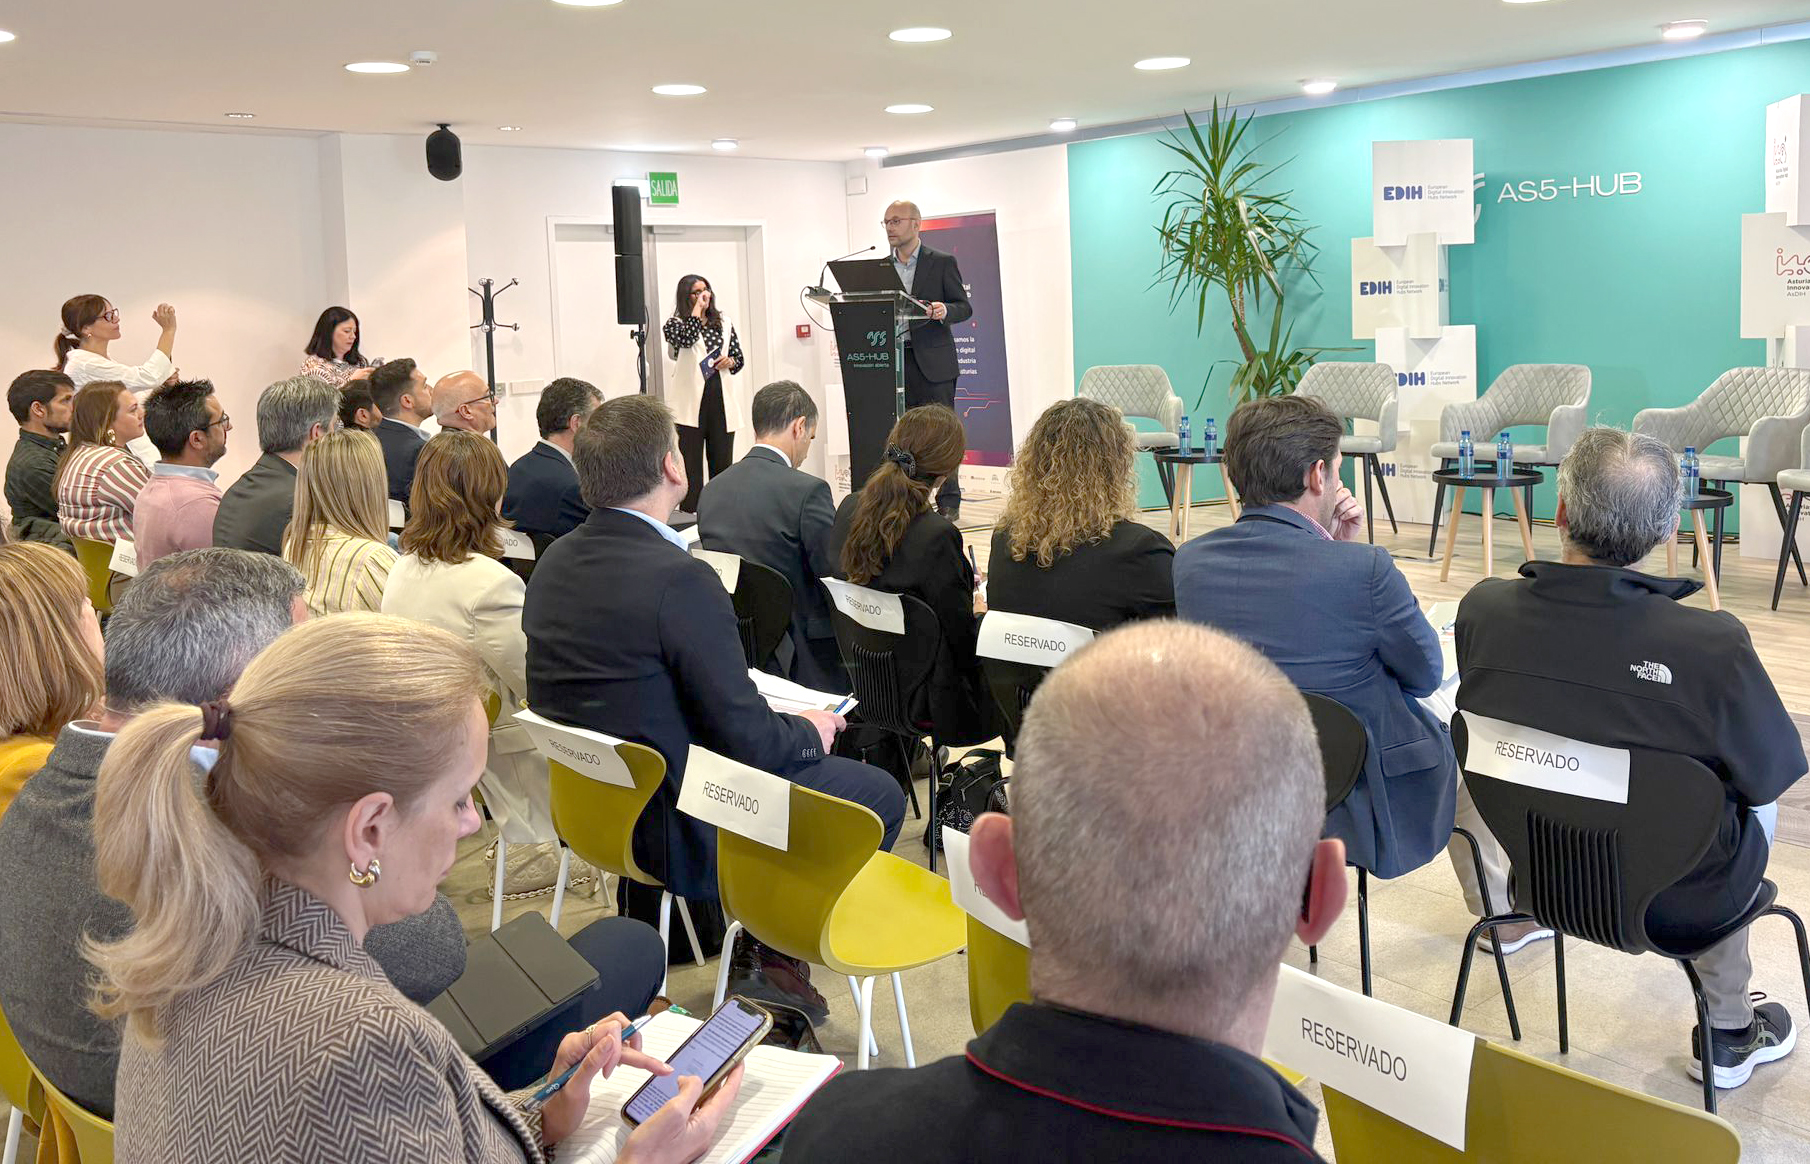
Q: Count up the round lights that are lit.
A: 13